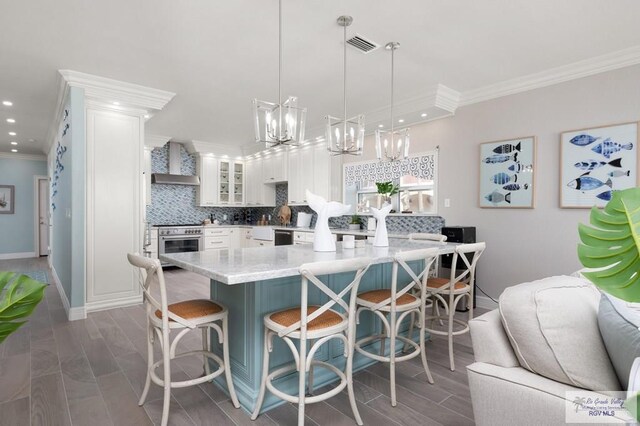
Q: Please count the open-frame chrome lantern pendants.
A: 3